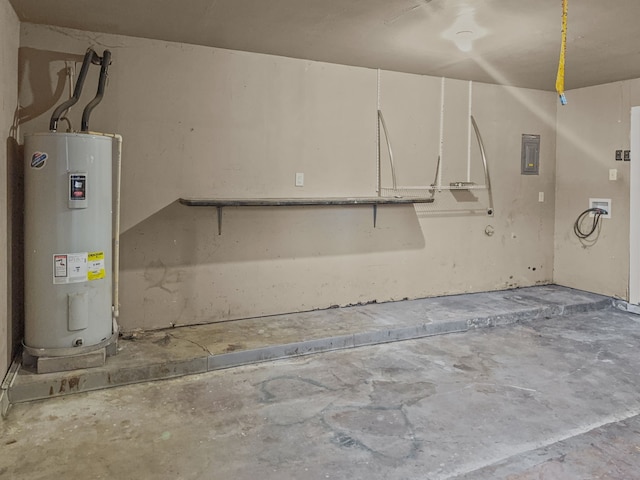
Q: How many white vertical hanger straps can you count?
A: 3